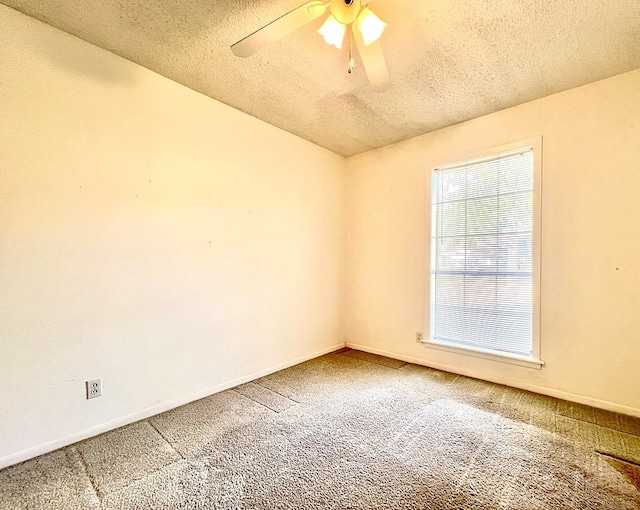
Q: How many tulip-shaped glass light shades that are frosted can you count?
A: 2